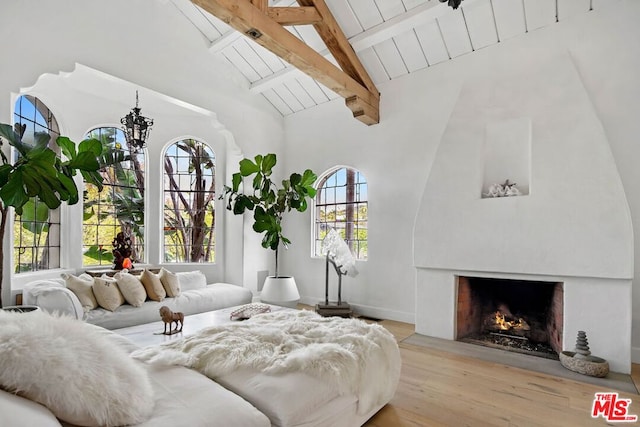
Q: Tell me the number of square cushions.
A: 5